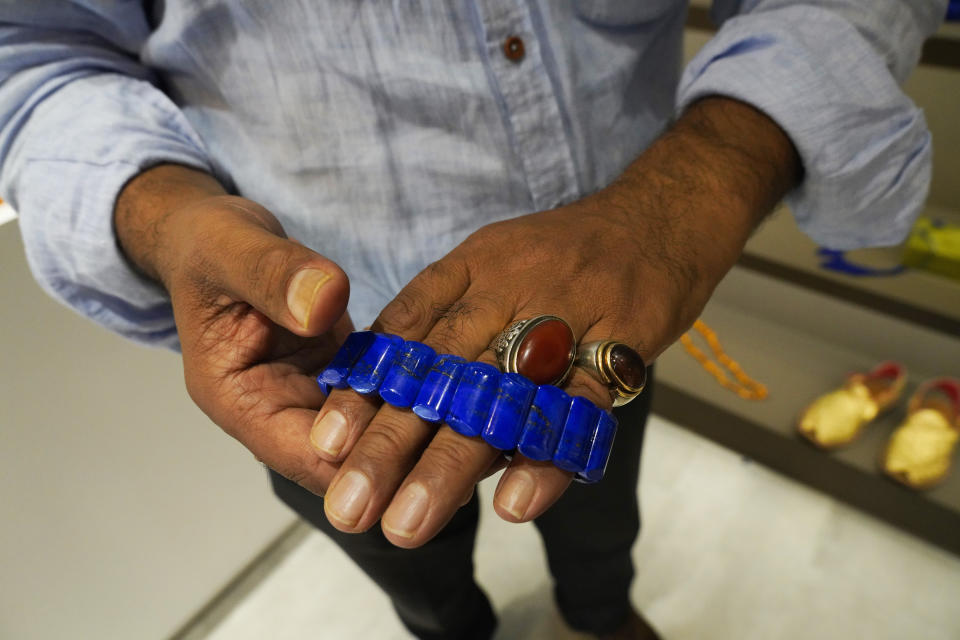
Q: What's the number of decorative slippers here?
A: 2